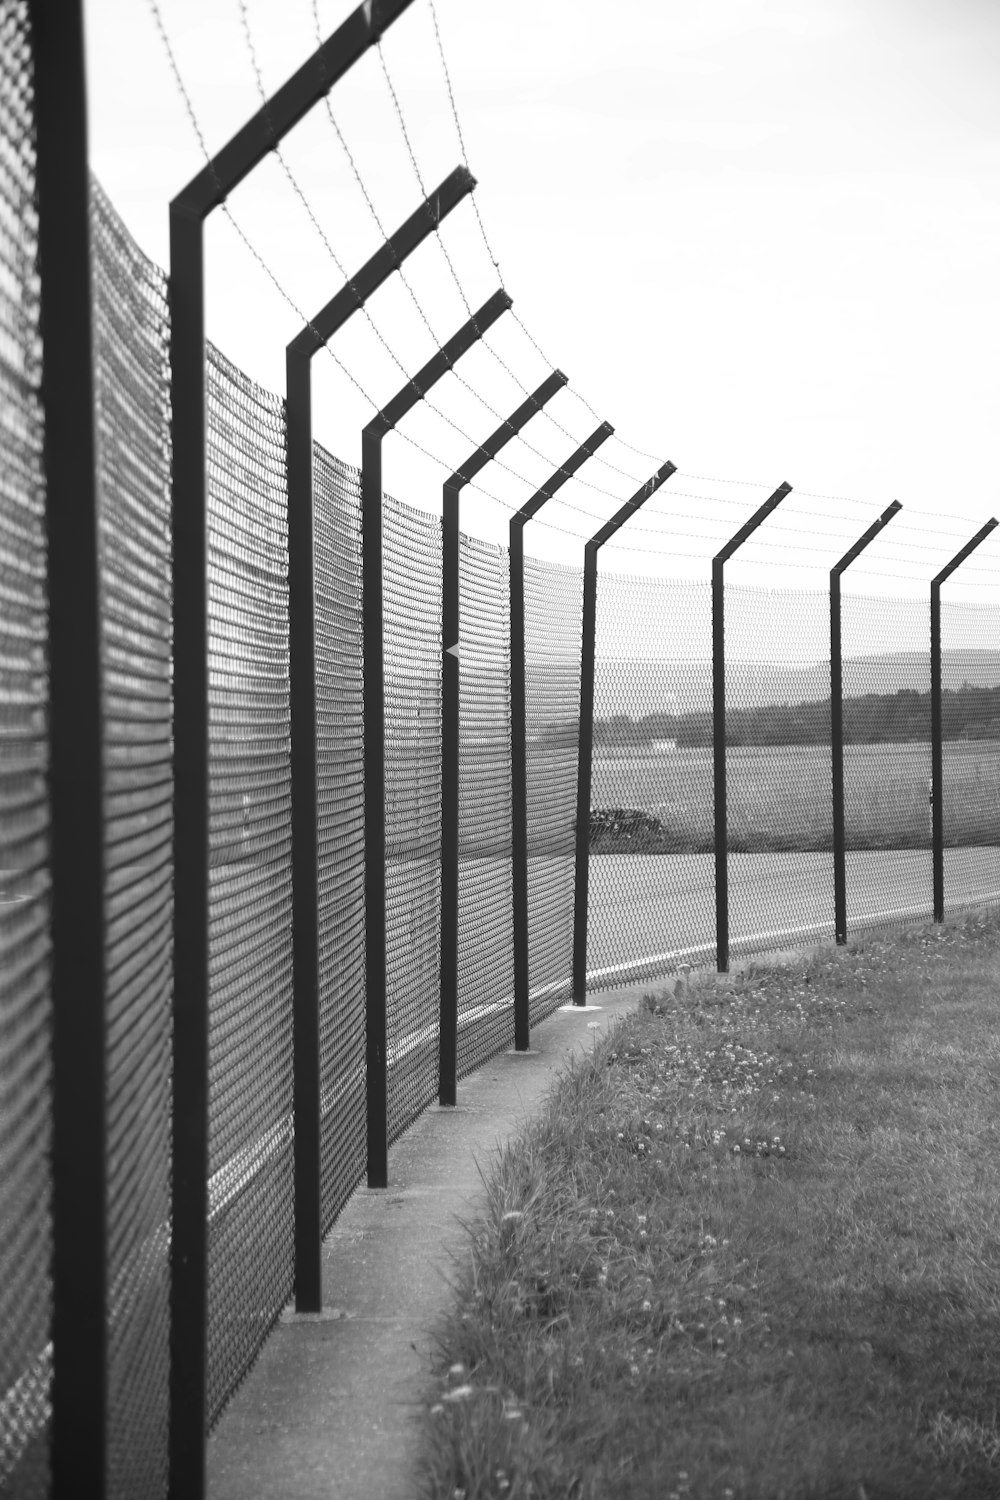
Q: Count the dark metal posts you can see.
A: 10